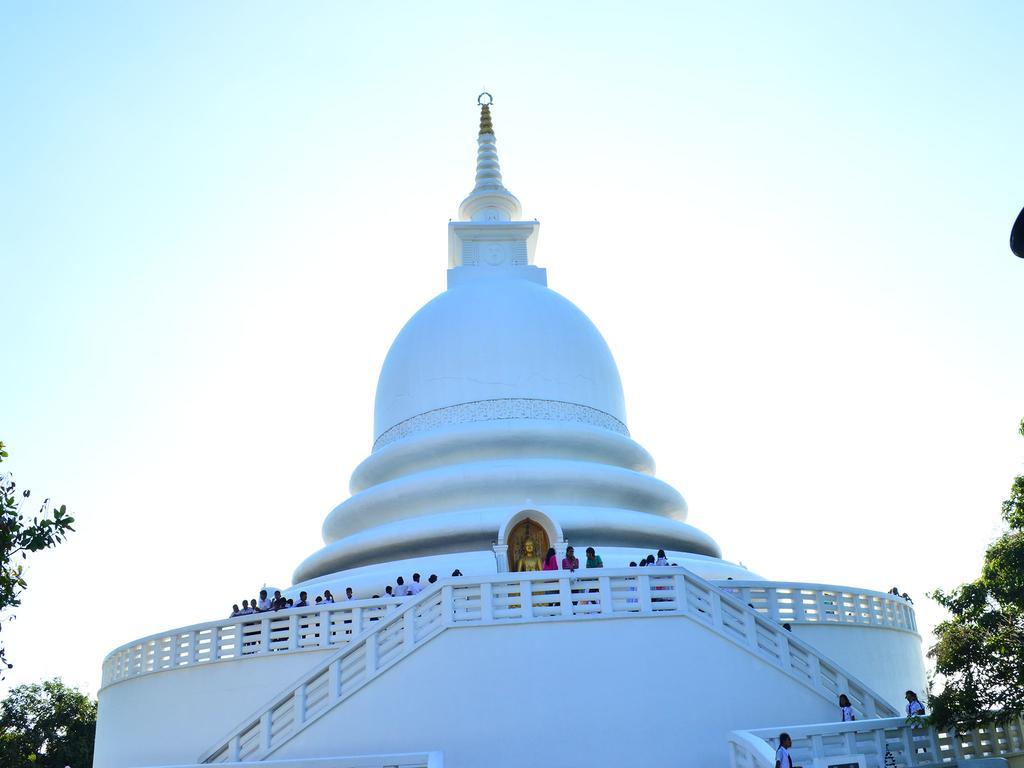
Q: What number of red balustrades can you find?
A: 0